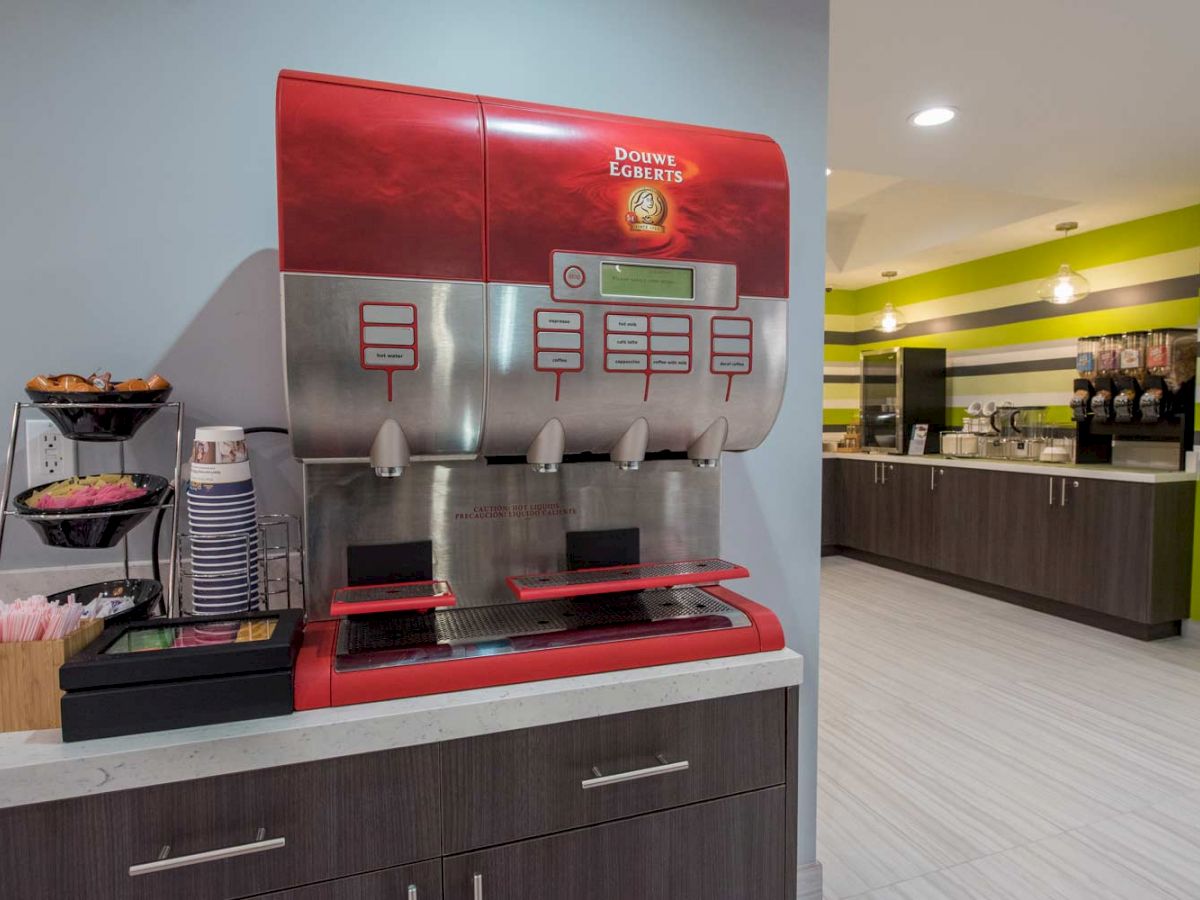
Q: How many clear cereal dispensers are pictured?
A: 4